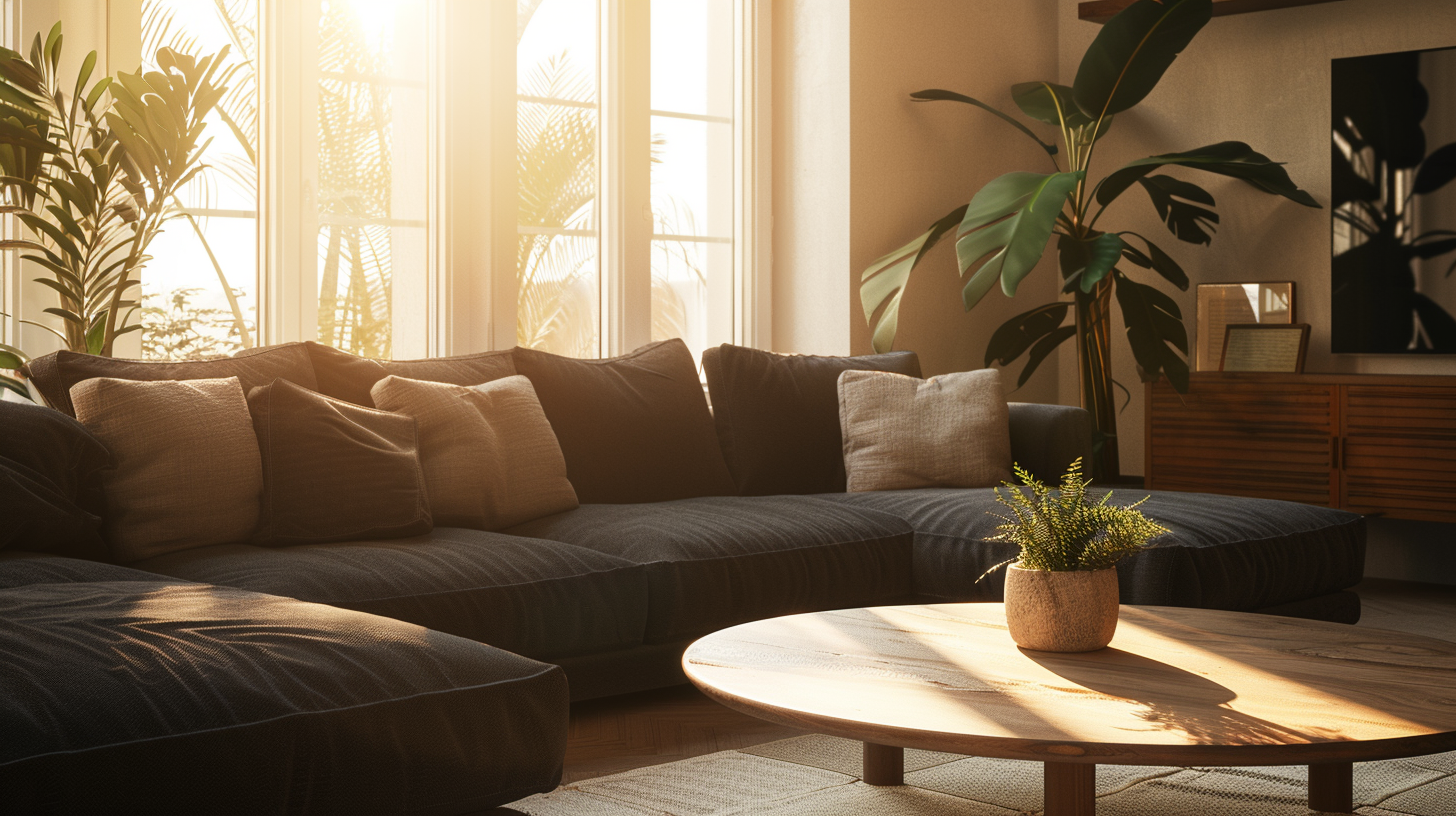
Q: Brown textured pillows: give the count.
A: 3